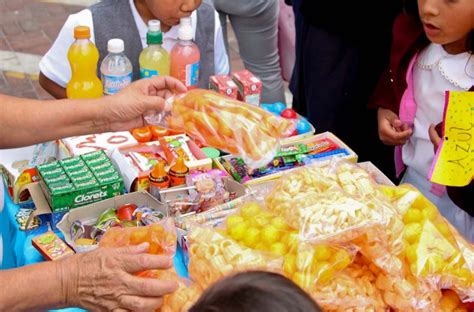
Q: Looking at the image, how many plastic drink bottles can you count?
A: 4